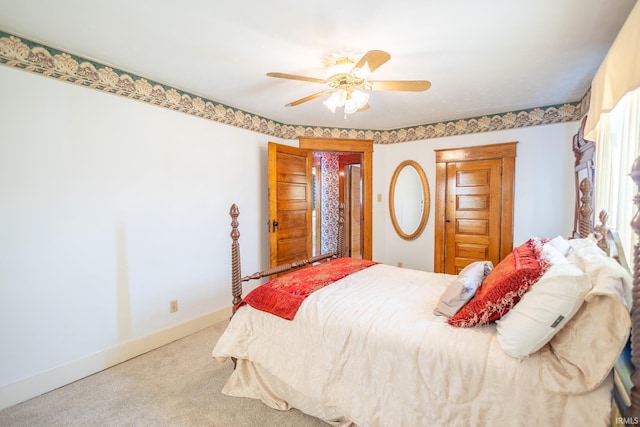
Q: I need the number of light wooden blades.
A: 5